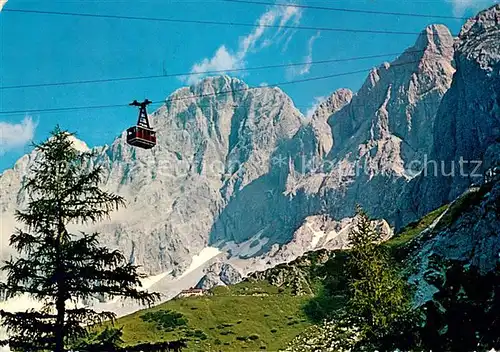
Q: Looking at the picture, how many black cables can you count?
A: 4